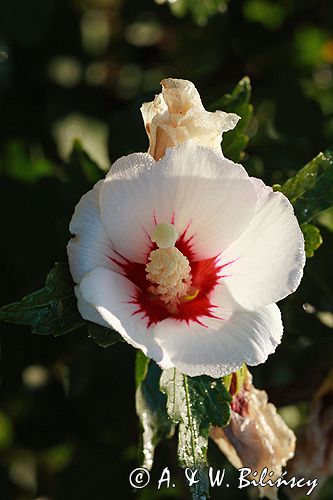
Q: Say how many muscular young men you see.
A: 0